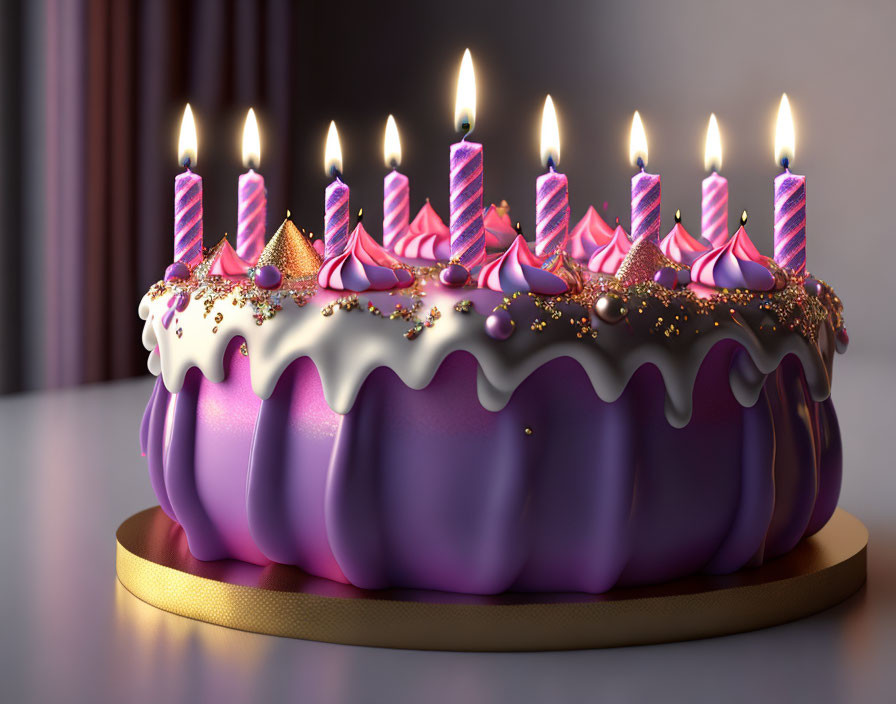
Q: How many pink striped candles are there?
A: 9